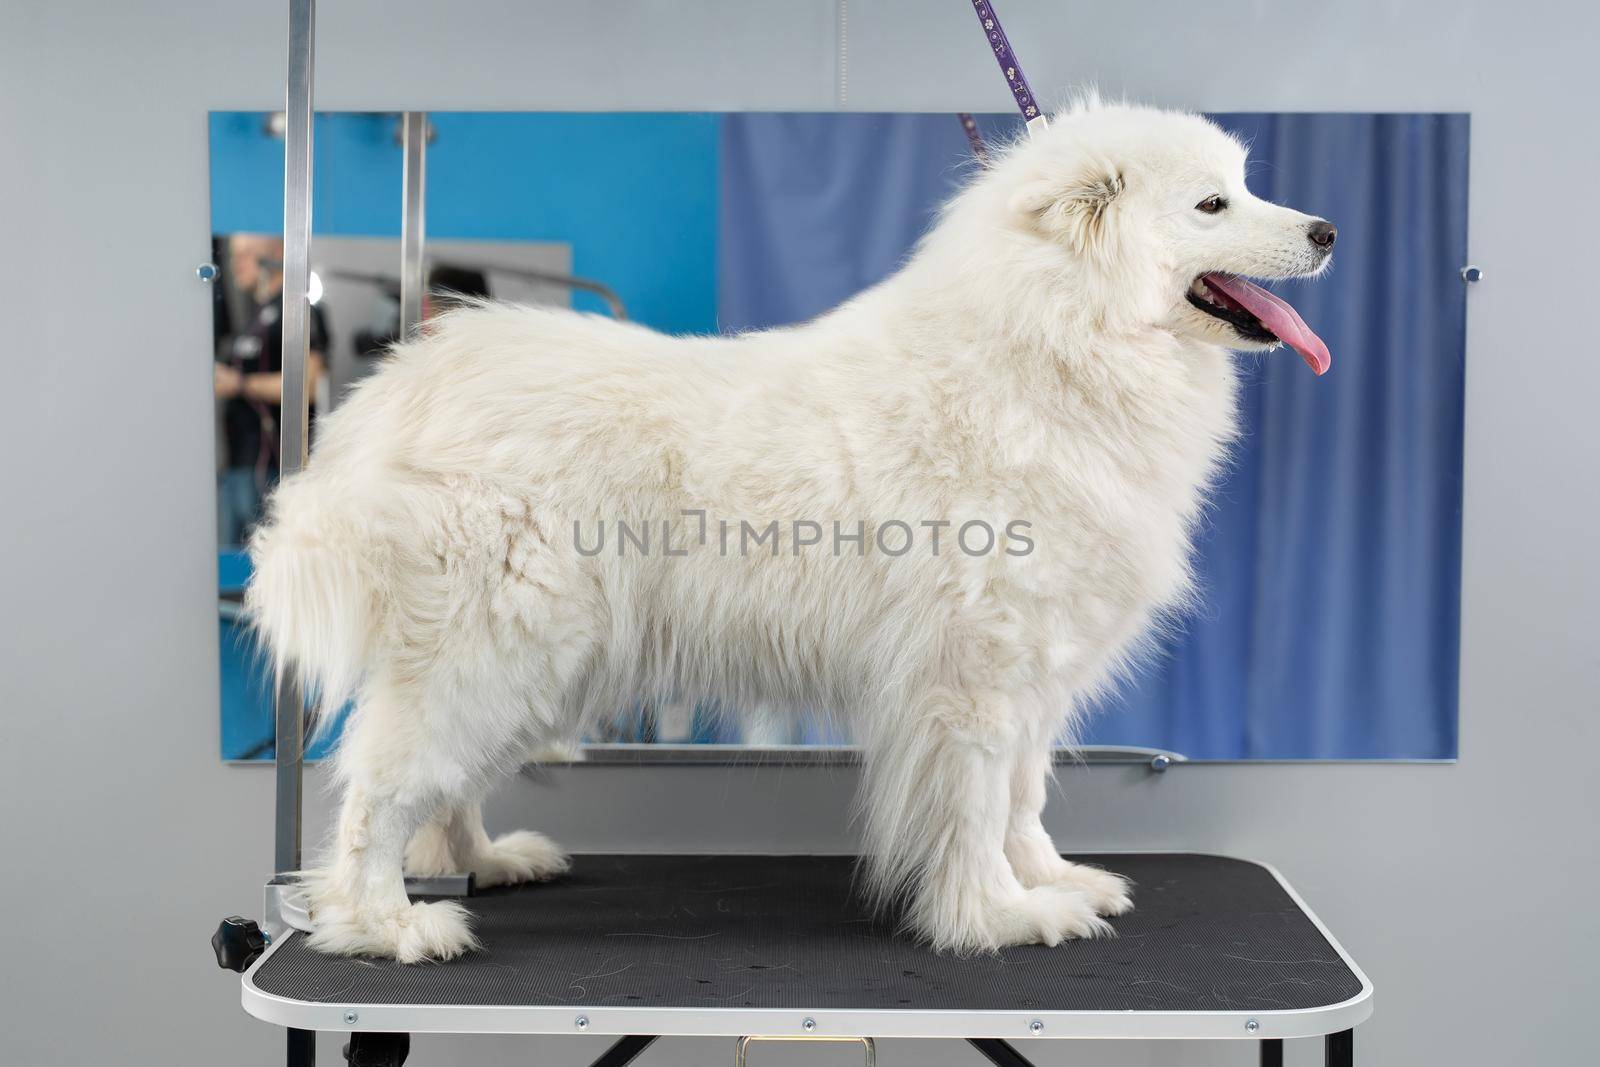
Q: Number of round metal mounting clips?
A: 3